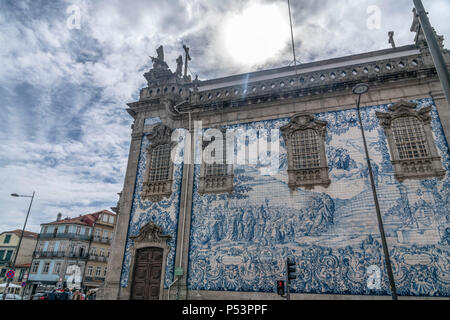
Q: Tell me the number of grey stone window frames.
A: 4